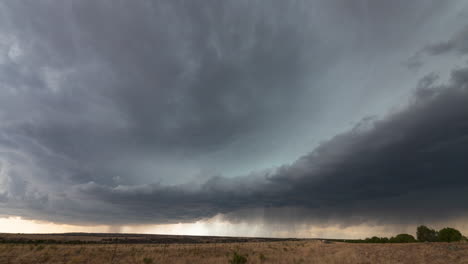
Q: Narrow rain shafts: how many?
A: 1